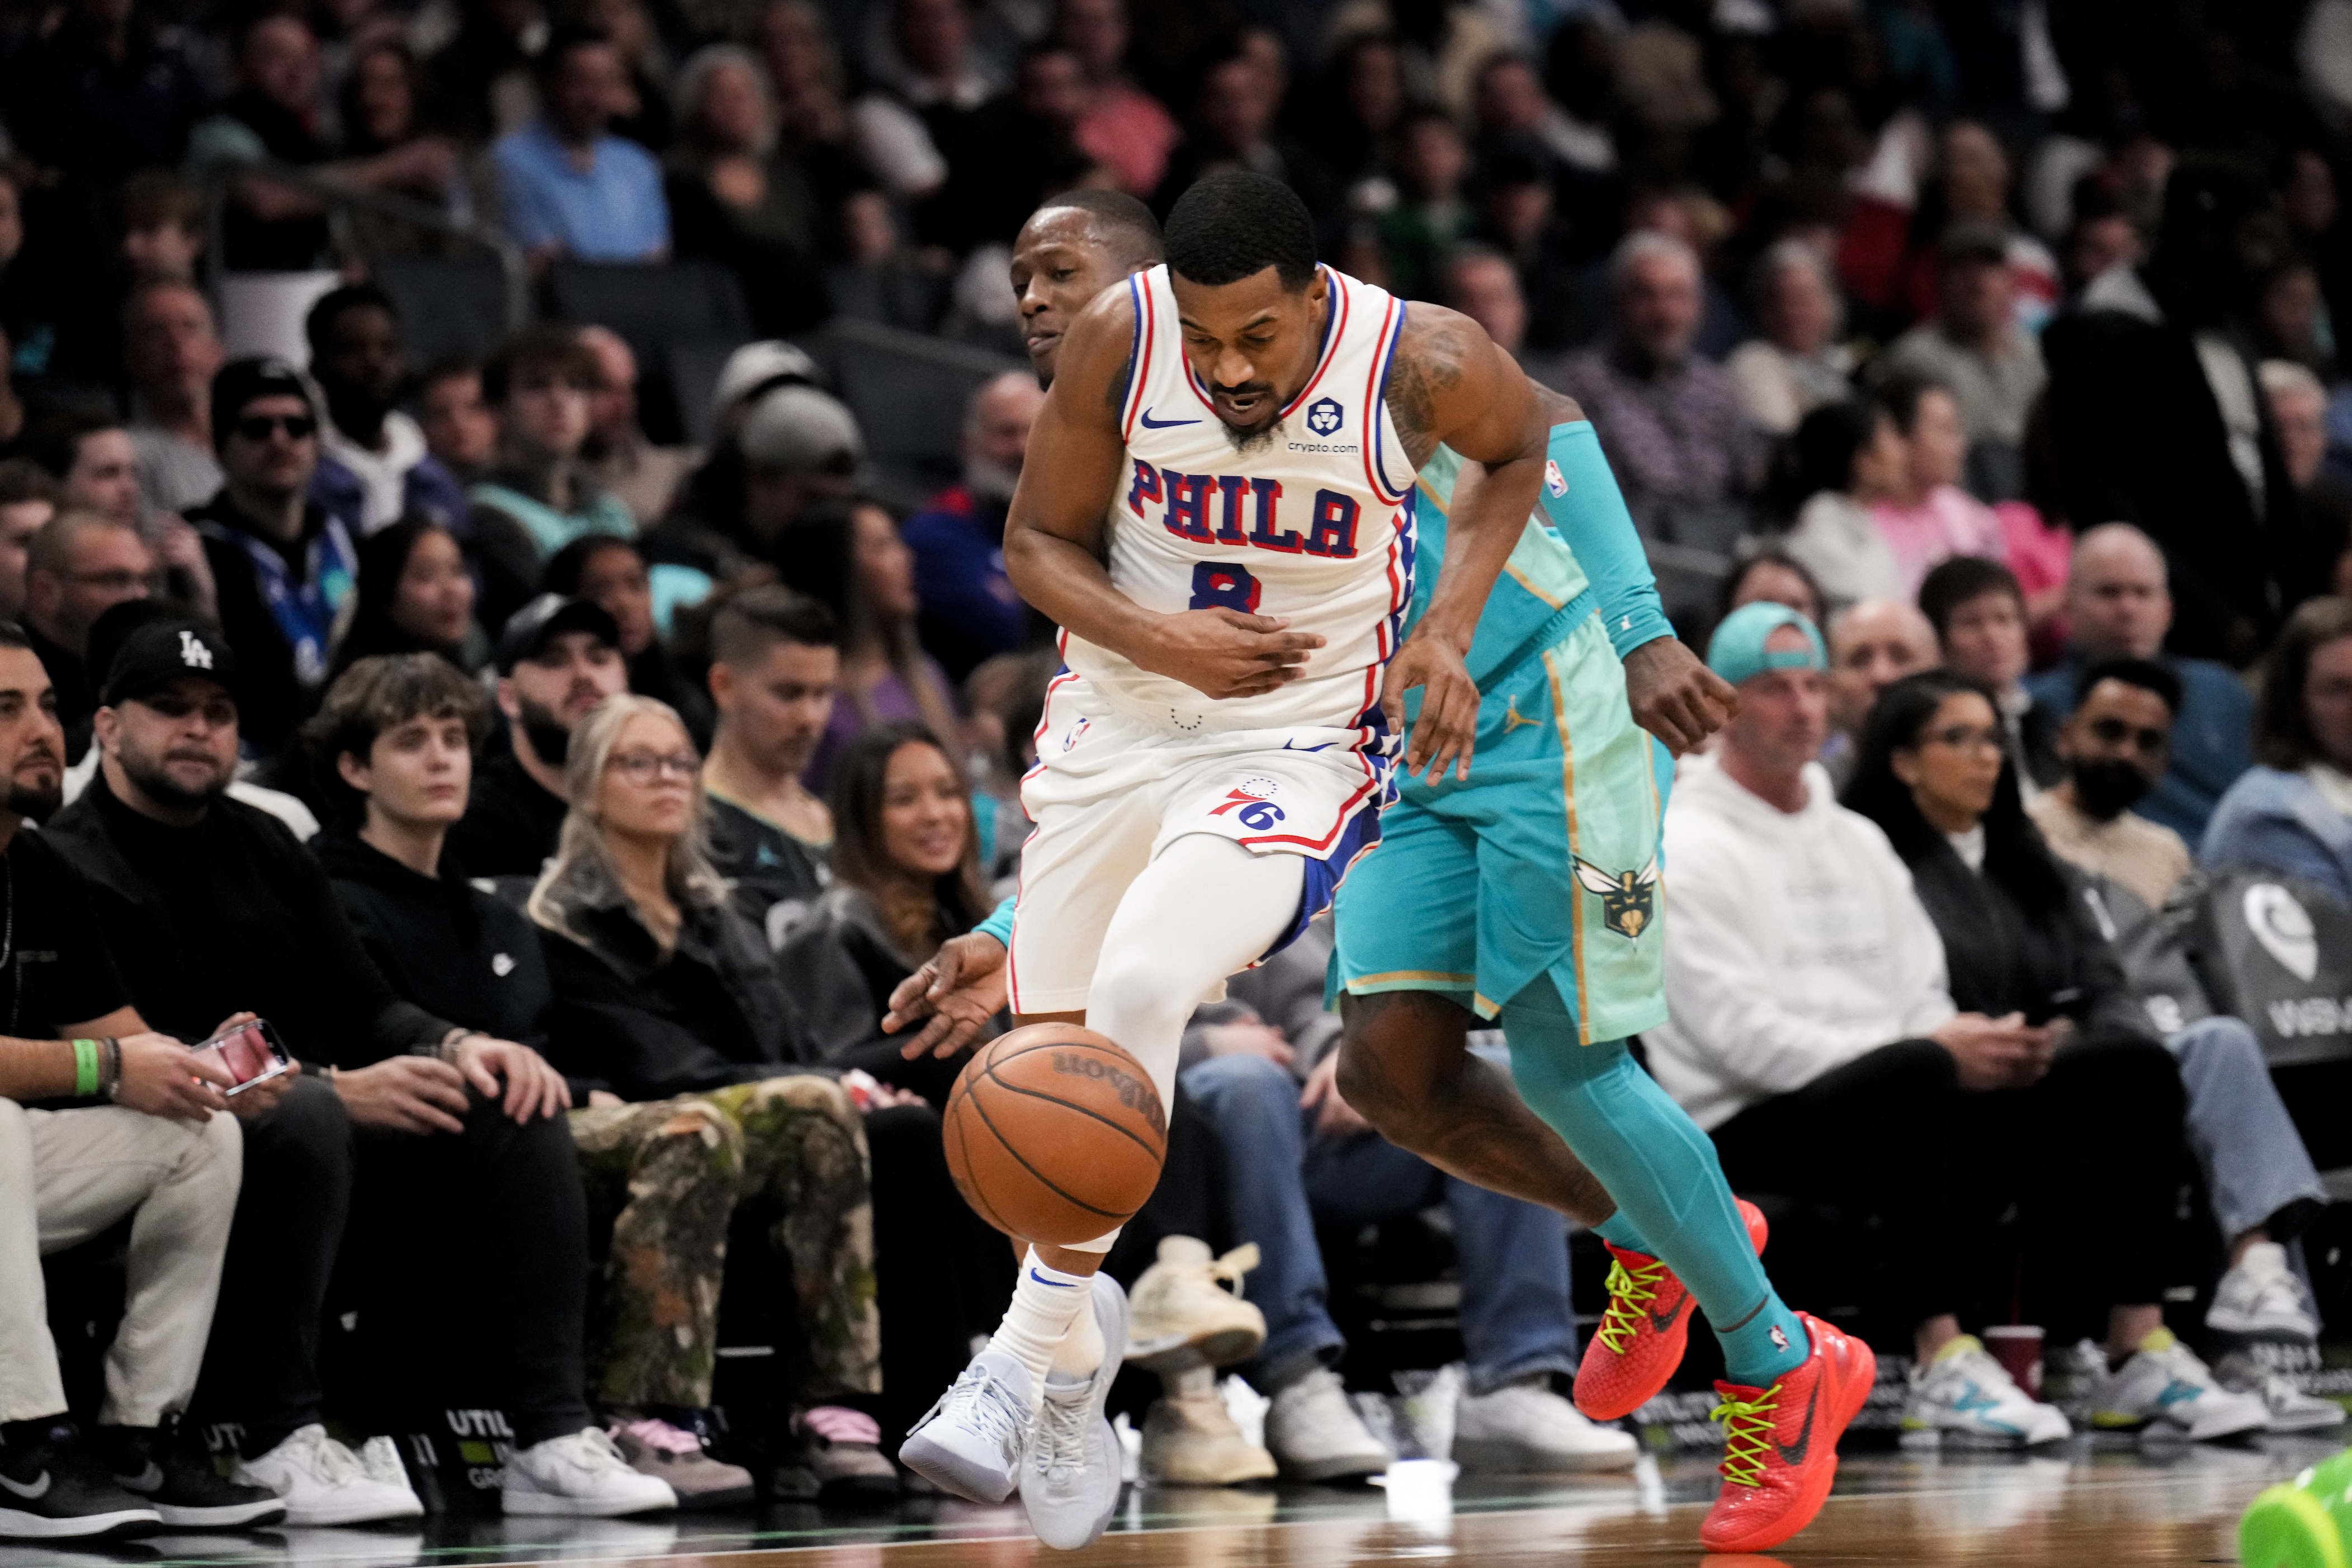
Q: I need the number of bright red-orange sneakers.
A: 2